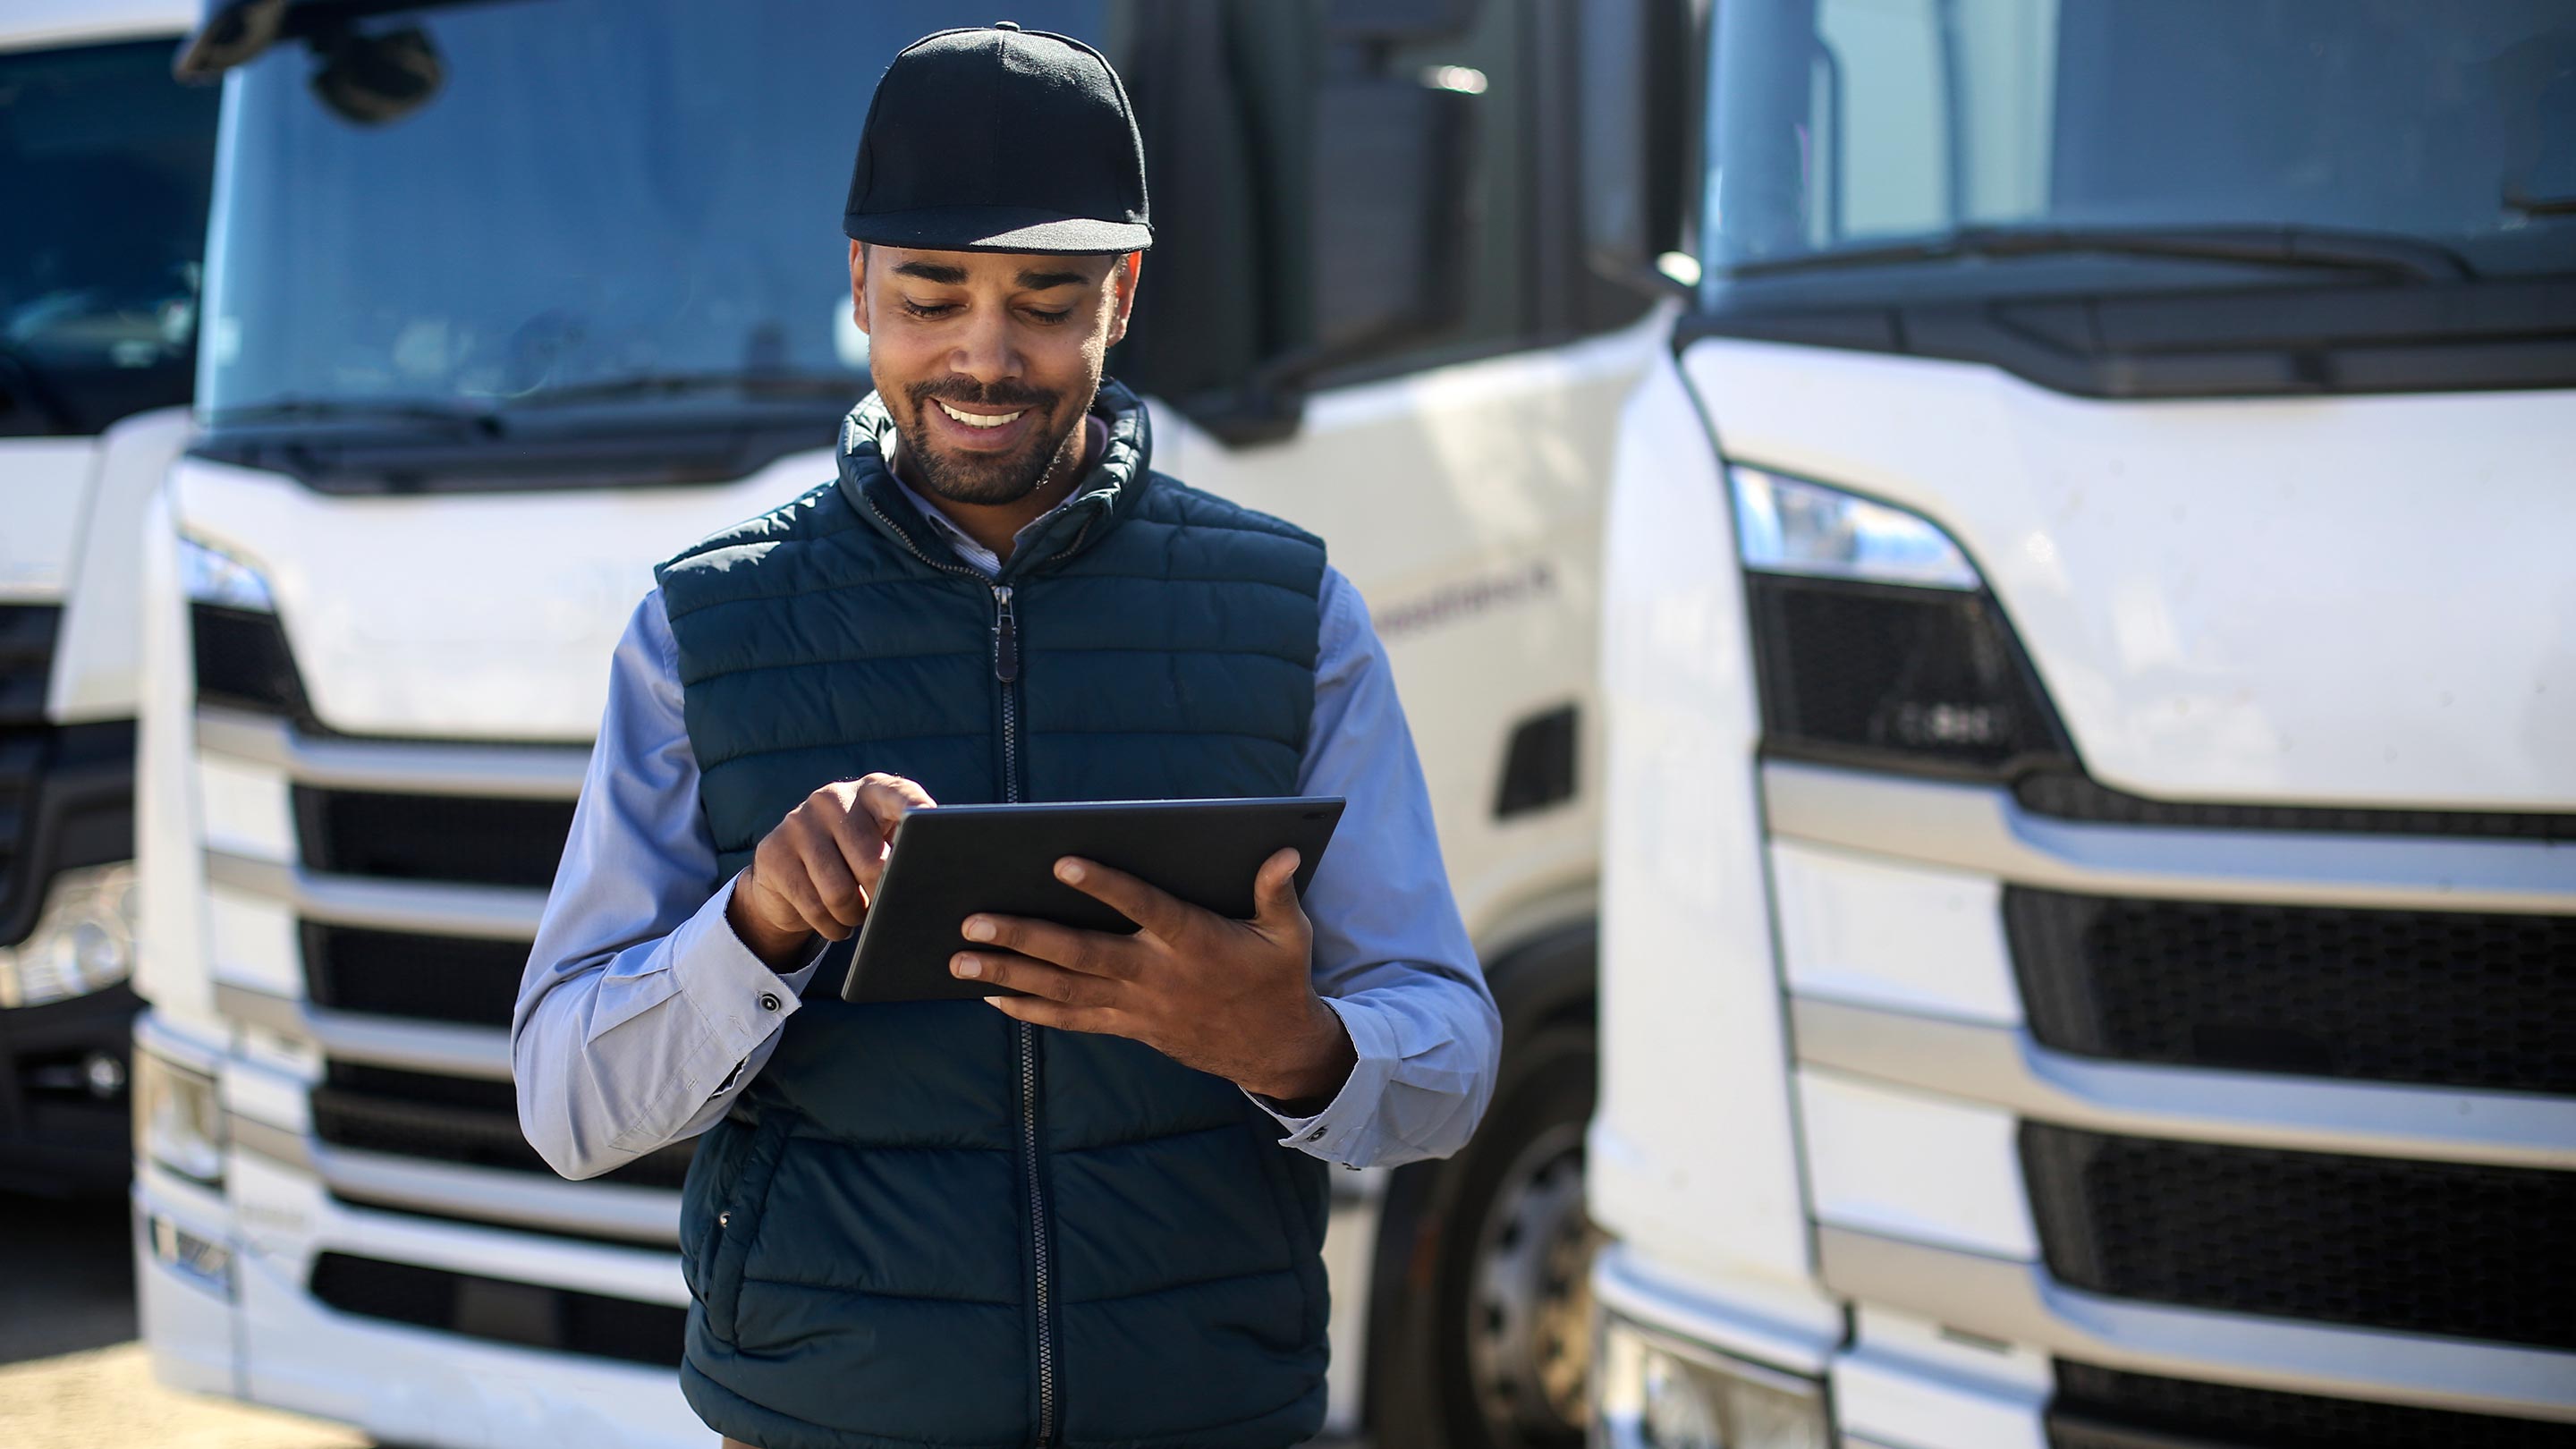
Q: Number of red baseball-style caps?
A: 0